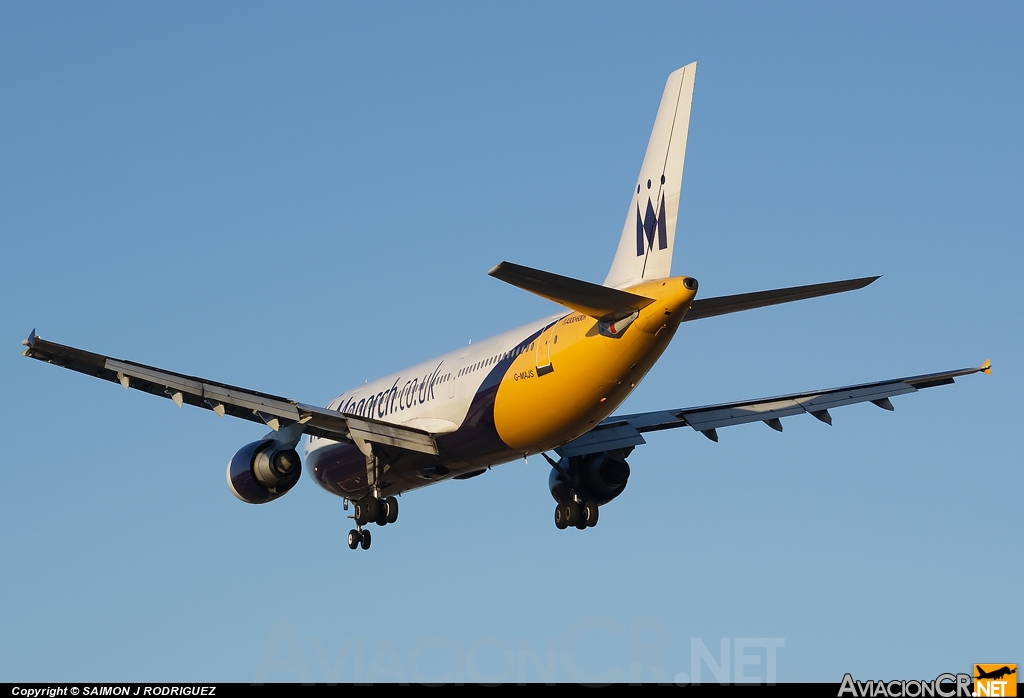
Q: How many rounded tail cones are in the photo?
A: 1